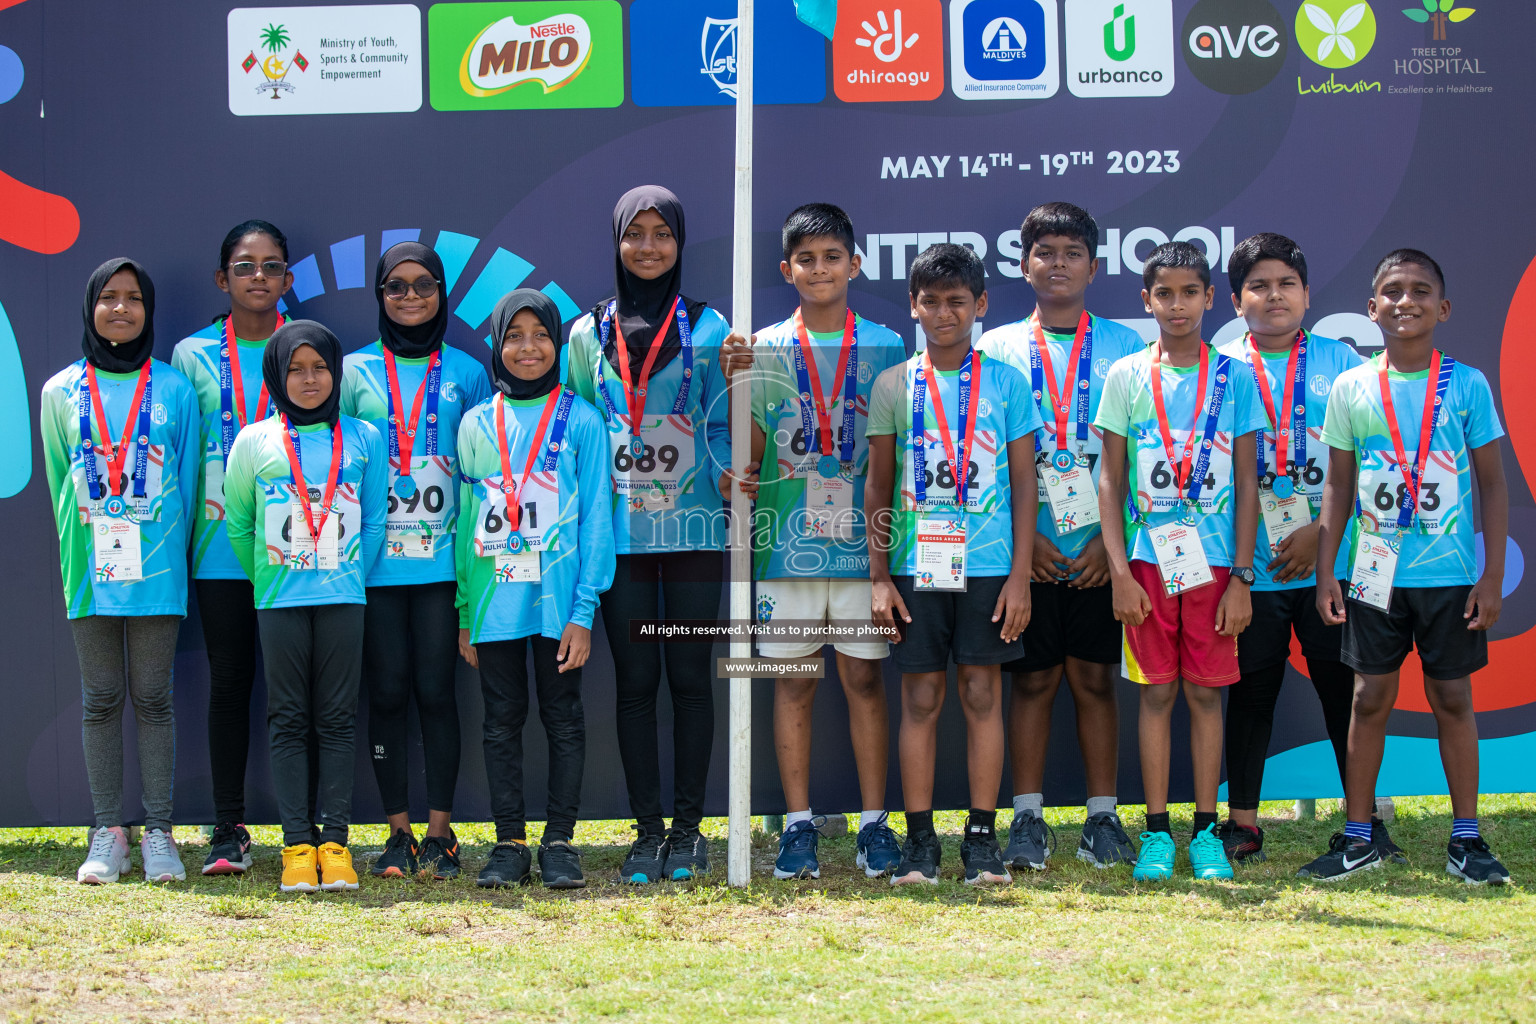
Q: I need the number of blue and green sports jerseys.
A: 12